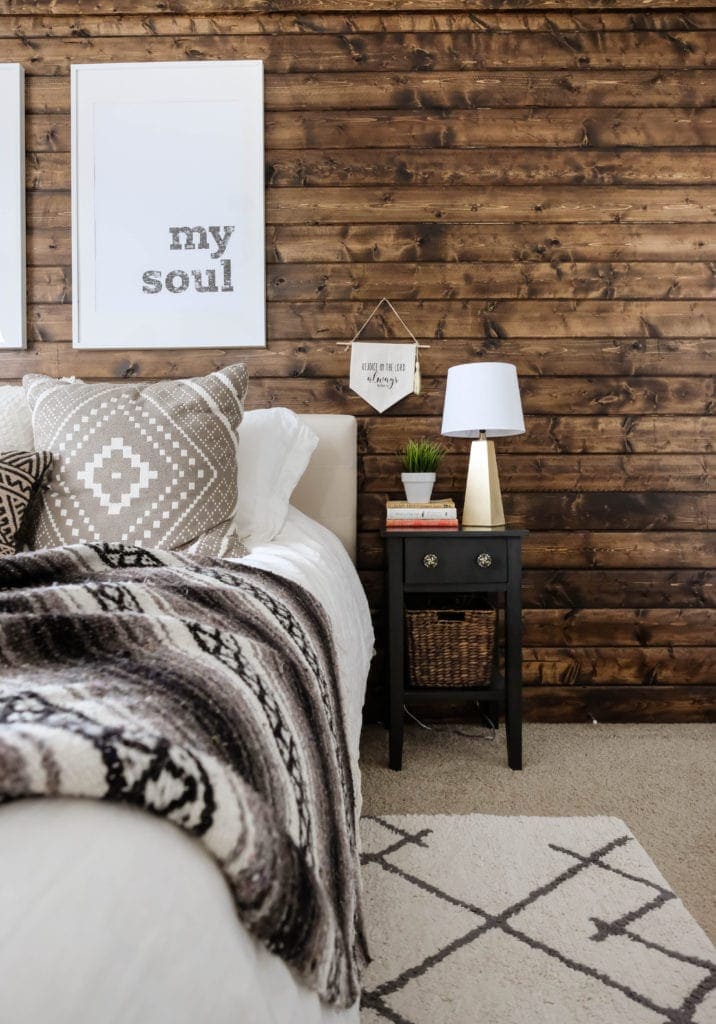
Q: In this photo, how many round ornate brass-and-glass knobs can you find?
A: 2